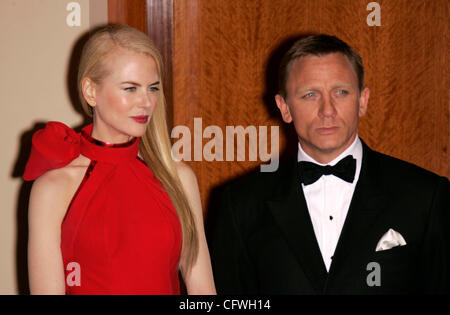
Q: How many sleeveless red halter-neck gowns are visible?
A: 1